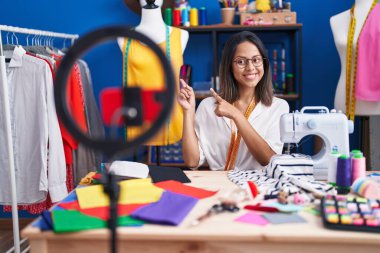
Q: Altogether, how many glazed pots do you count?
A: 0